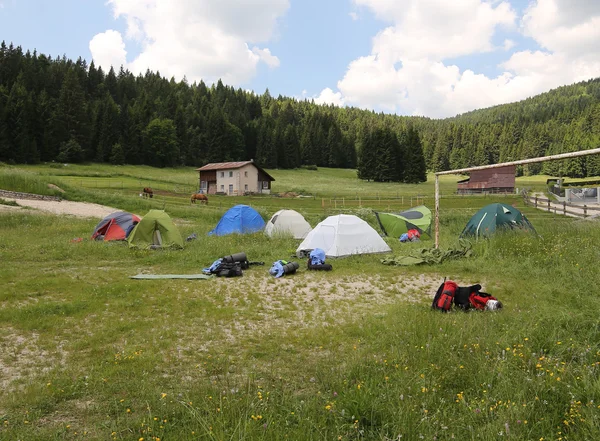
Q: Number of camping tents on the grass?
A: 7